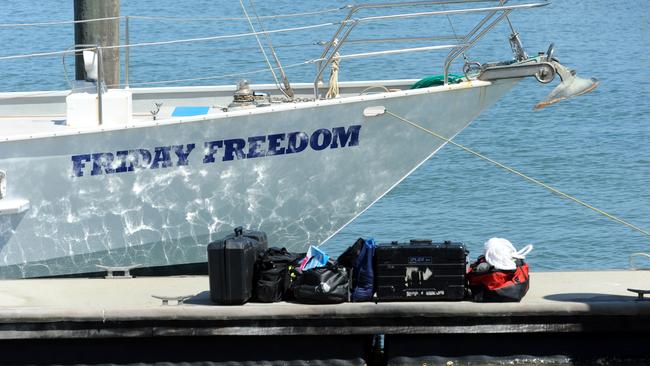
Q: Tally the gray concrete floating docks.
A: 1